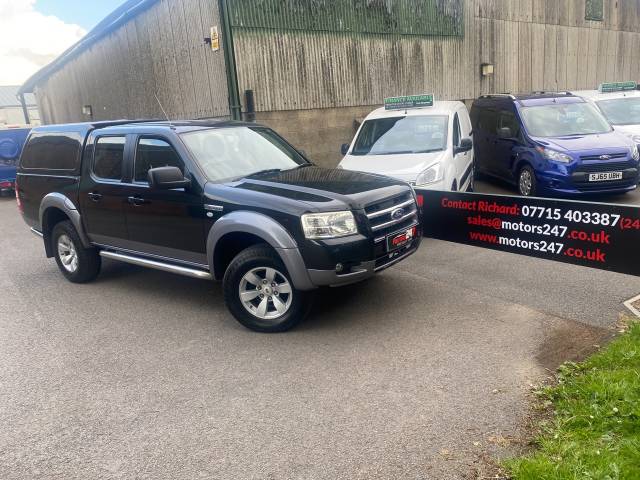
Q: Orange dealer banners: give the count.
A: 0